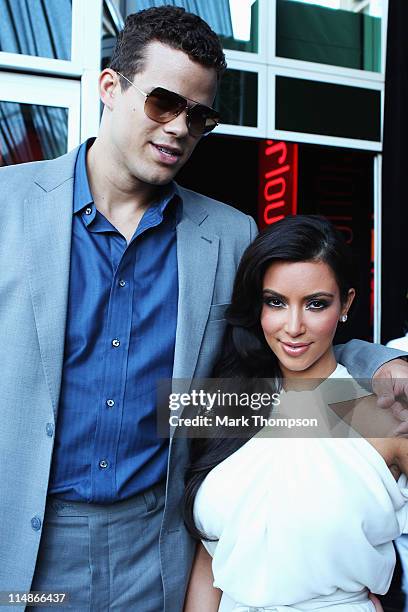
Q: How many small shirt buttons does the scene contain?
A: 5